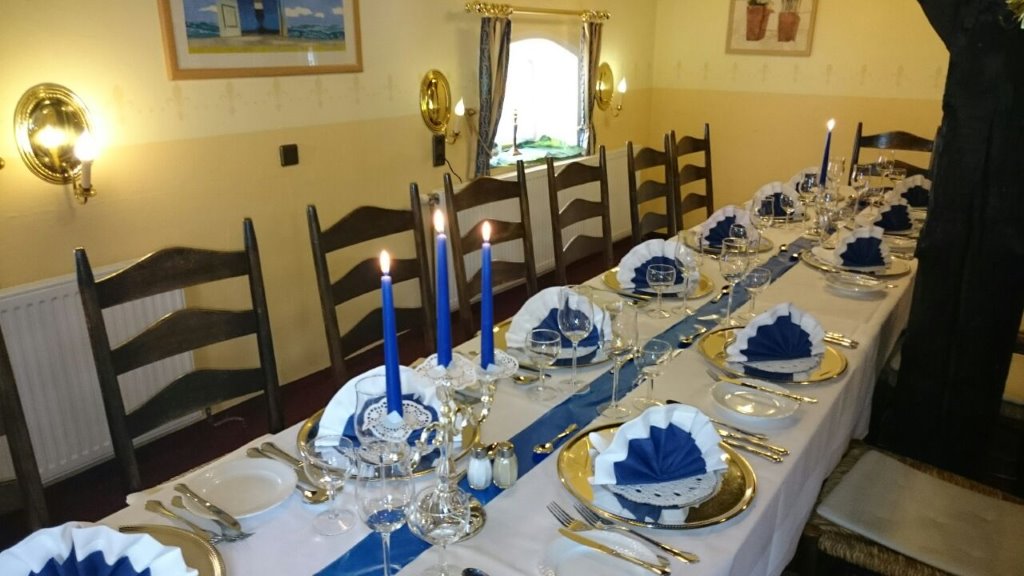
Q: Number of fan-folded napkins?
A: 12